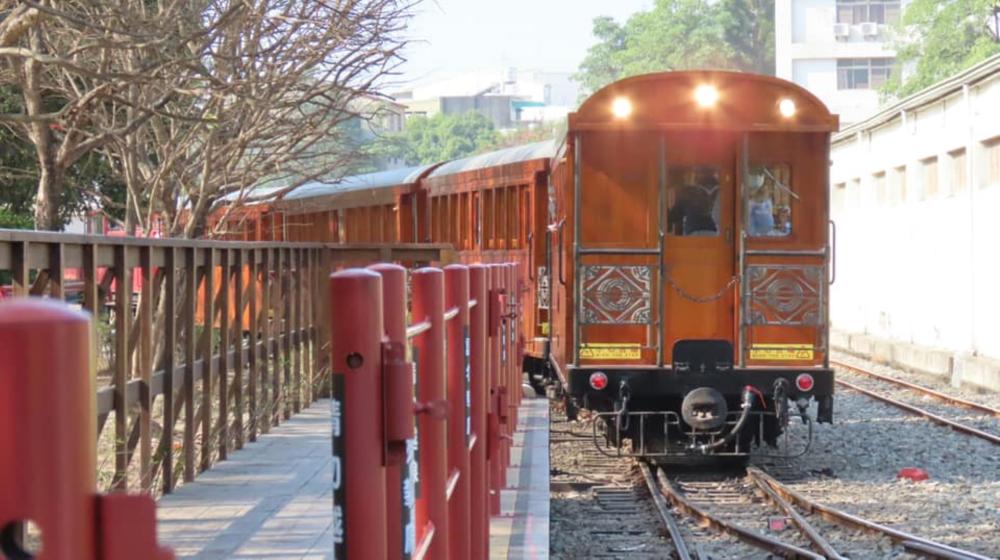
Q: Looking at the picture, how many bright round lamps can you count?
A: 3